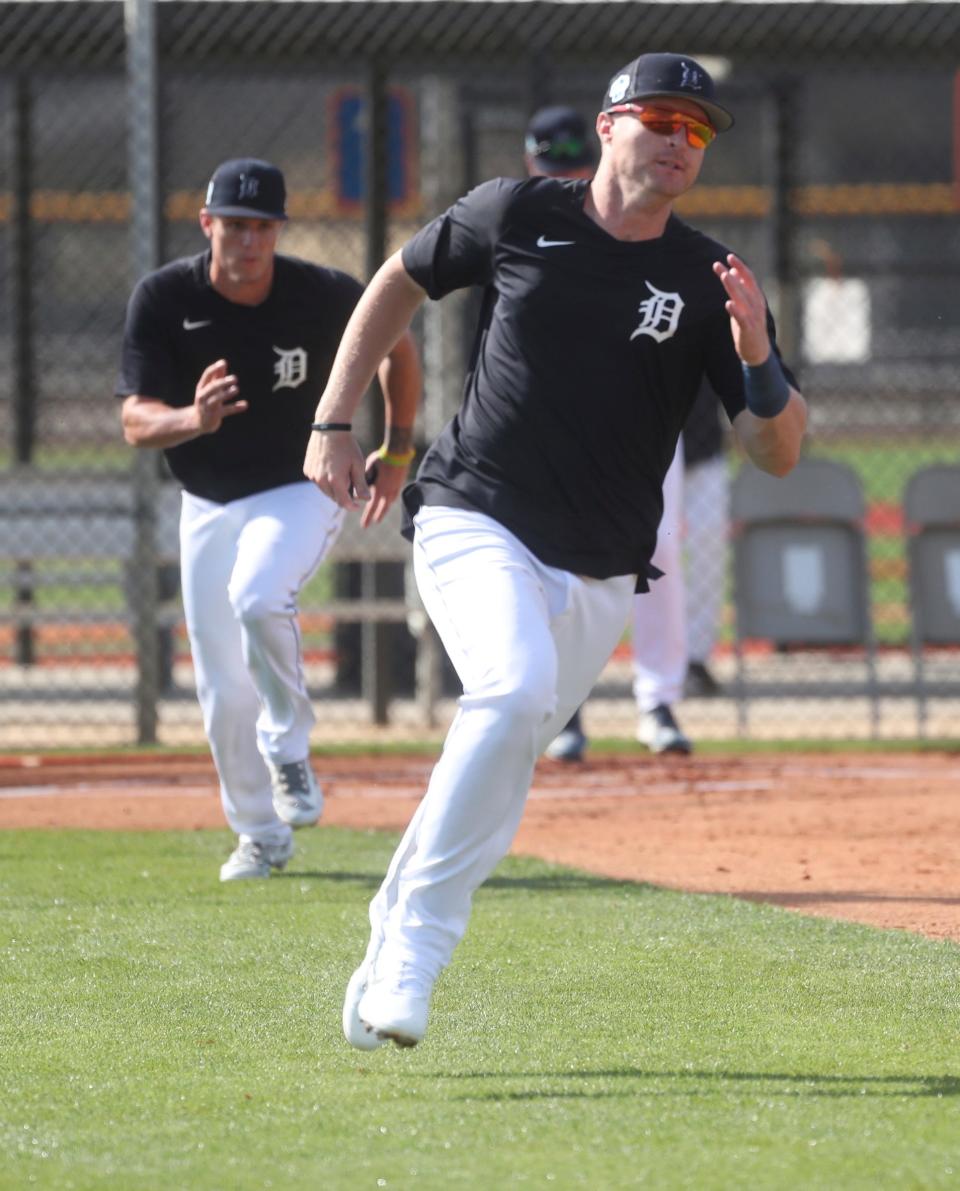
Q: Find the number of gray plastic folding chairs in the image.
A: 2